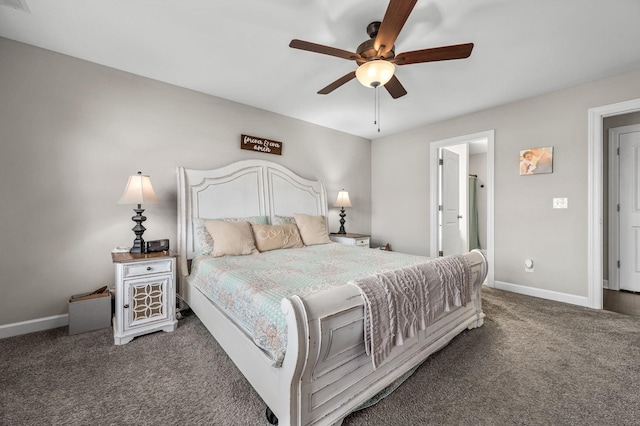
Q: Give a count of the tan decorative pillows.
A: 3